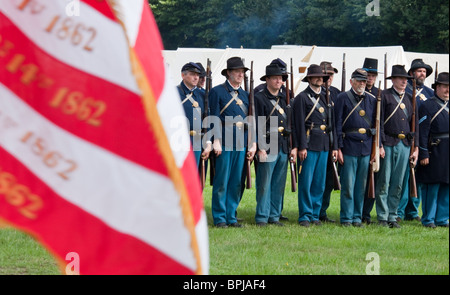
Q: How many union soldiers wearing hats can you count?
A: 12